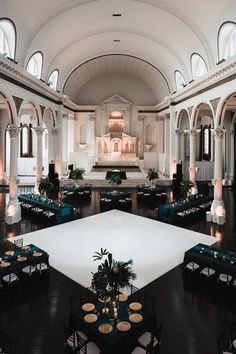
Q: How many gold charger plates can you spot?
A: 13